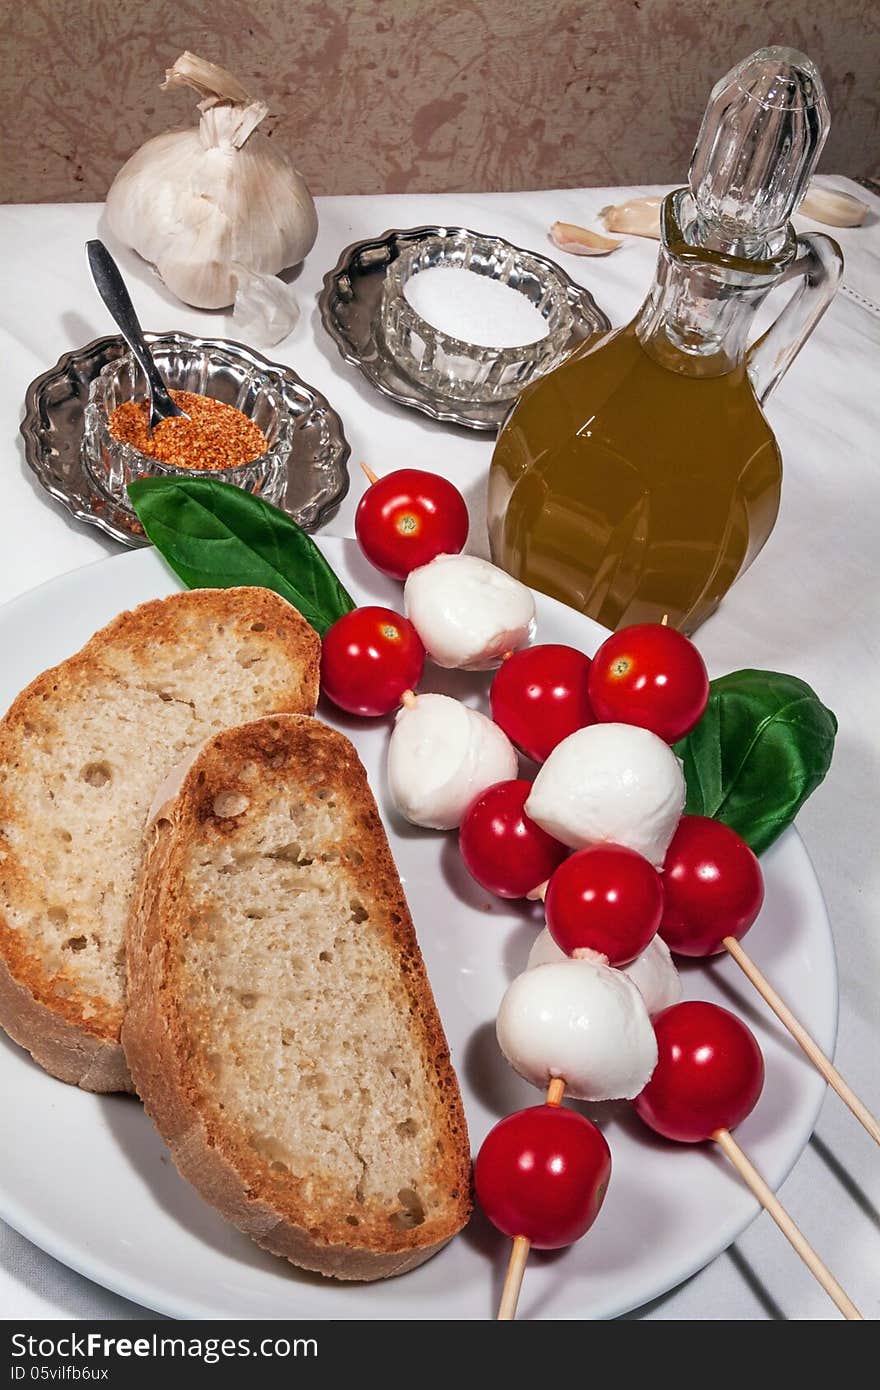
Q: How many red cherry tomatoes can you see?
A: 9